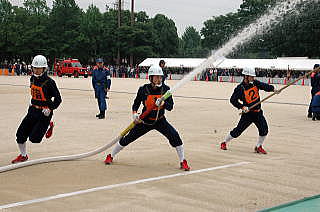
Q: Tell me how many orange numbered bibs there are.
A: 3